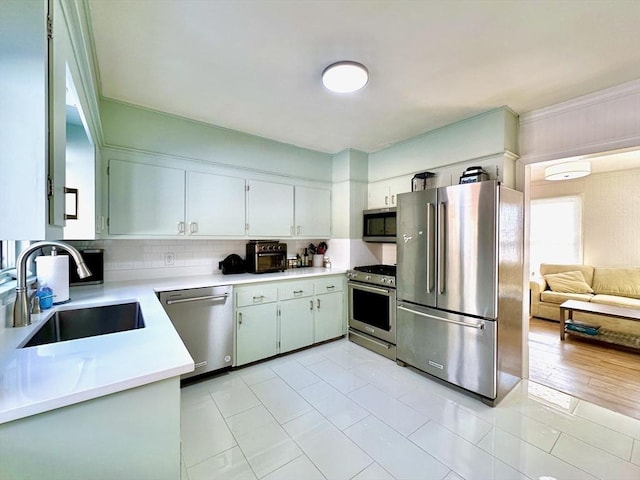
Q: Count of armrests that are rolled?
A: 1